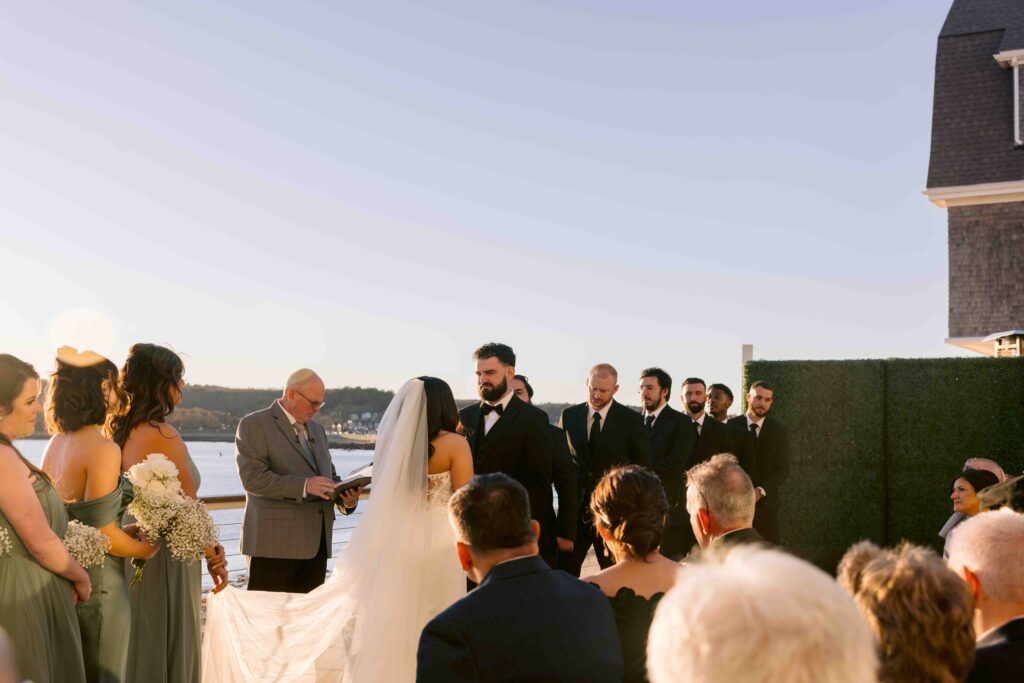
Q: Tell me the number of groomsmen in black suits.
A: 6